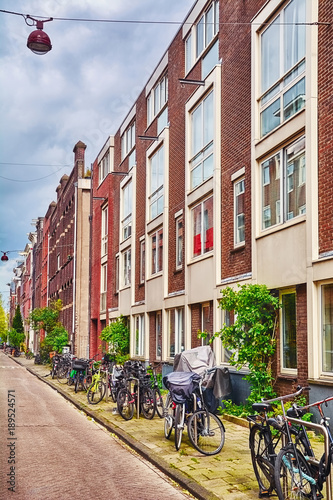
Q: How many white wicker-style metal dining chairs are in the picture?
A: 0